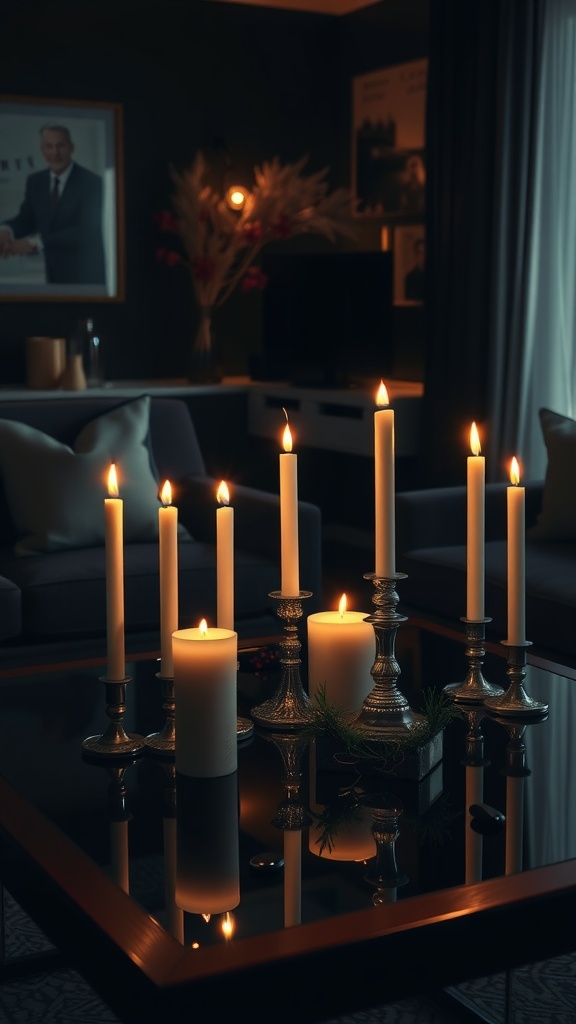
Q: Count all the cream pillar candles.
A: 2